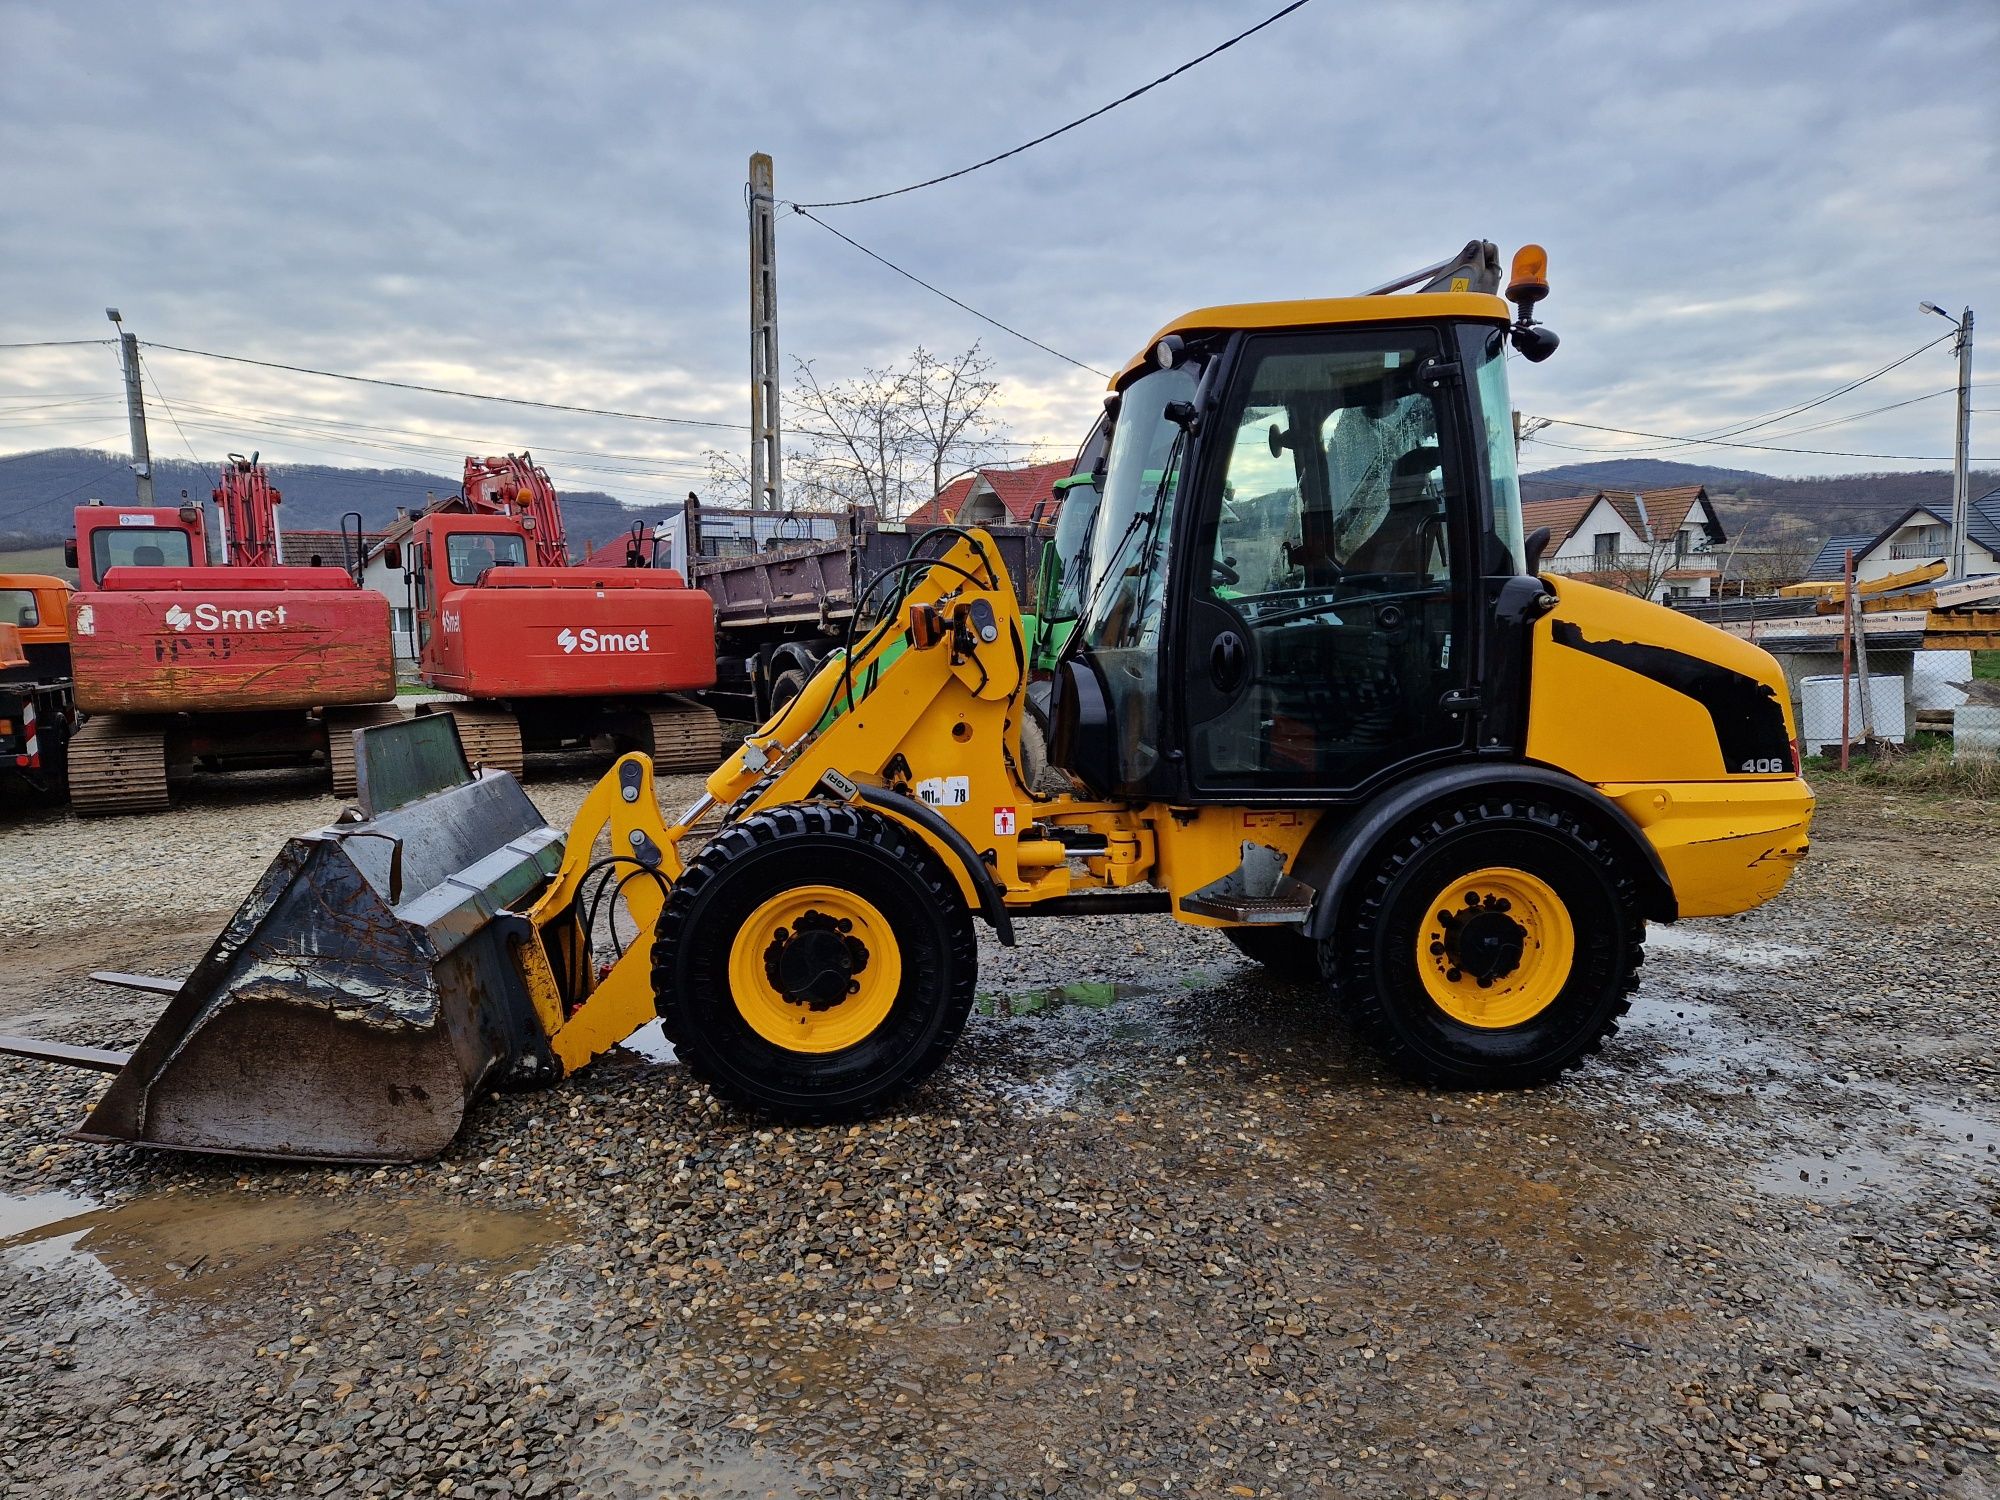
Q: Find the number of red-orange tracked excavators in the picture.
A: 2